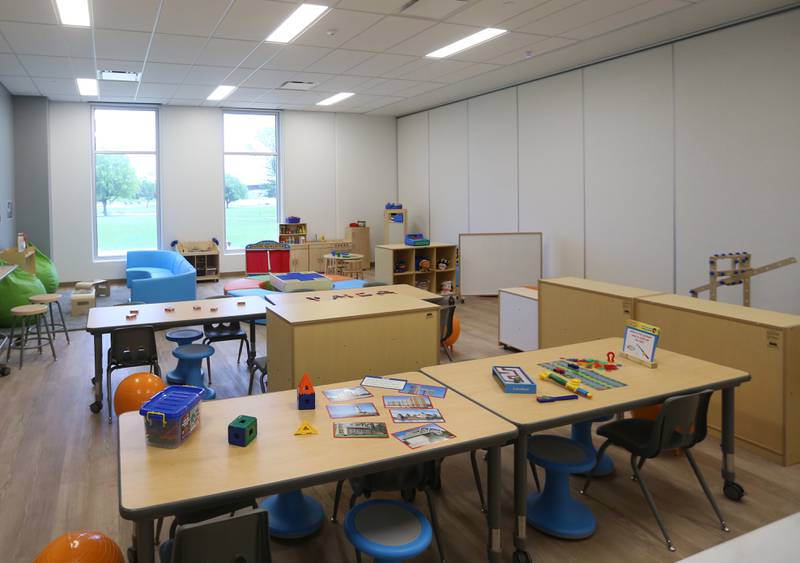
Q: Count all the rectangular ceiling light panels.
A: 6